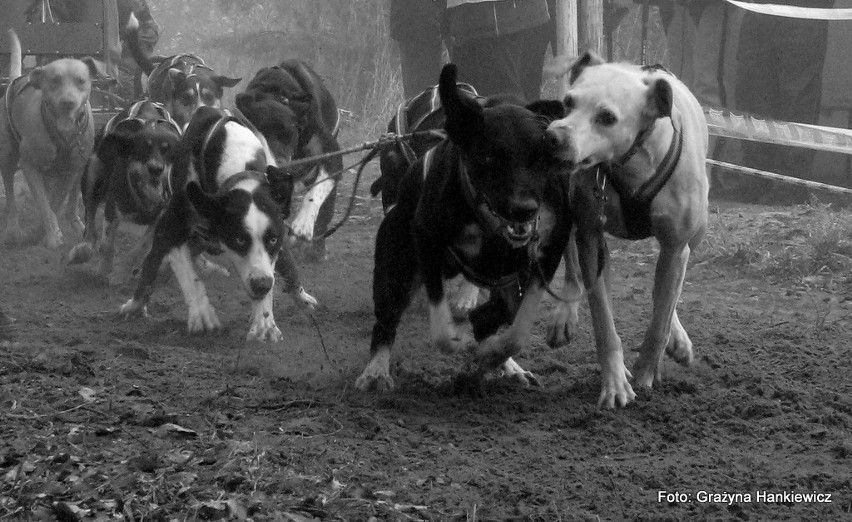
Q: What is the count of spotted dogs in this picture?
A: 1